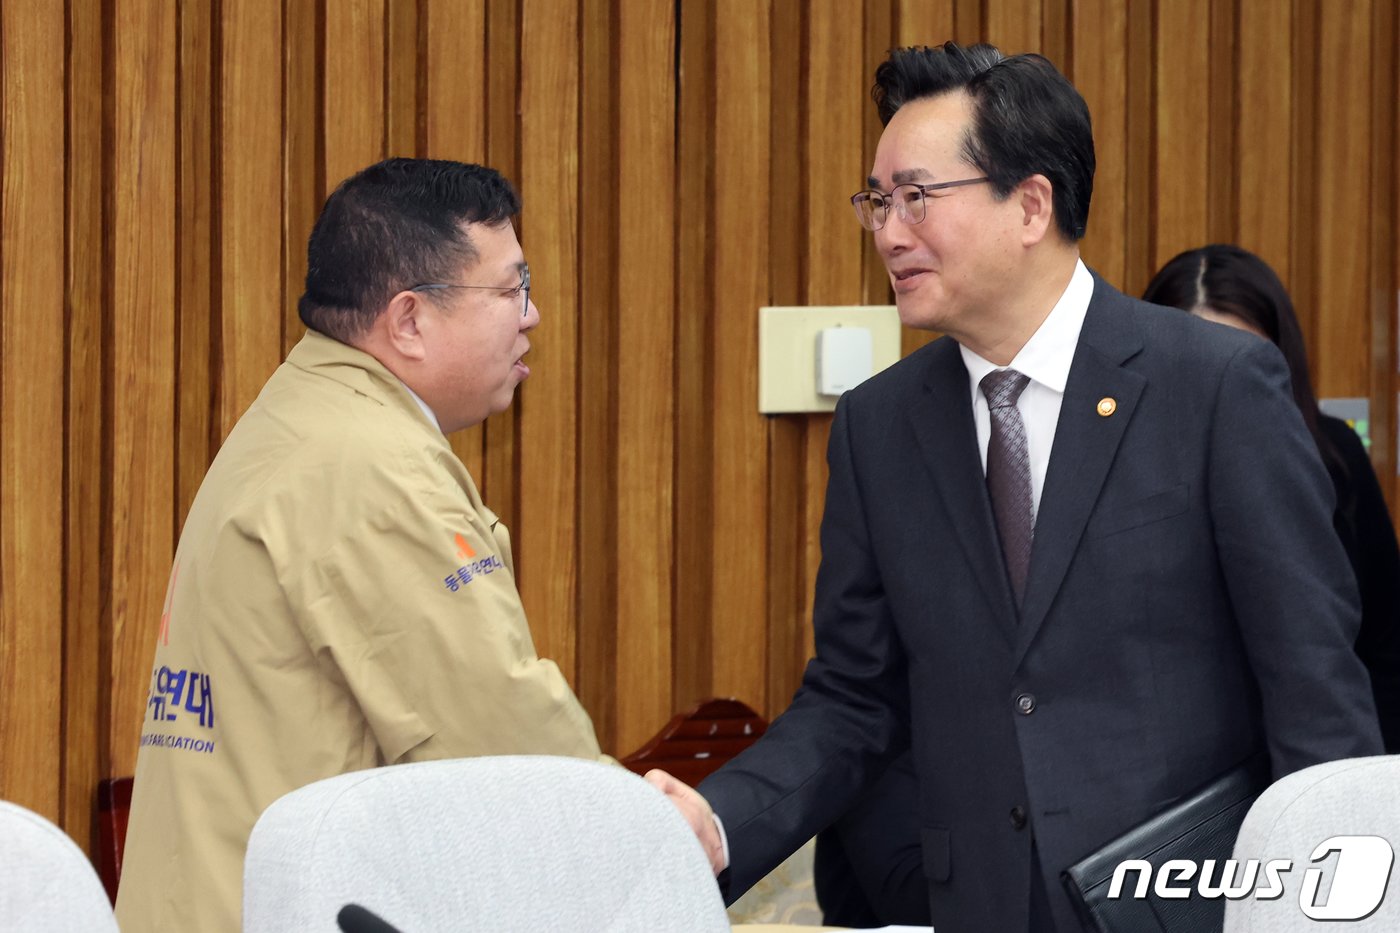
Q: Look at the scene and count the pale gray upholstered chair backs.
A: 3